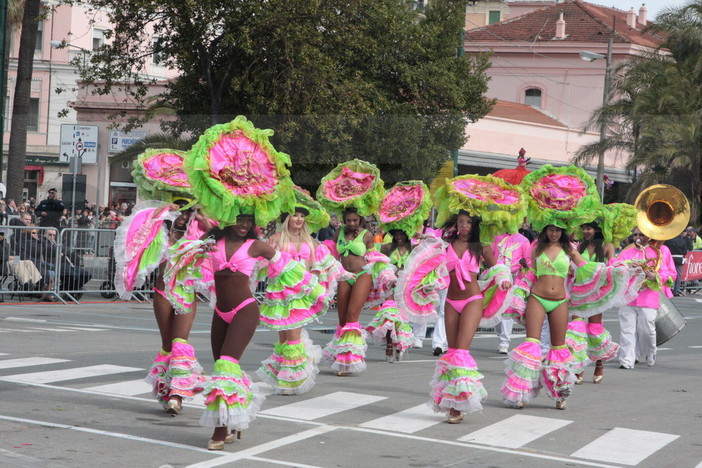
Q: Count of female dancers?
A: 8